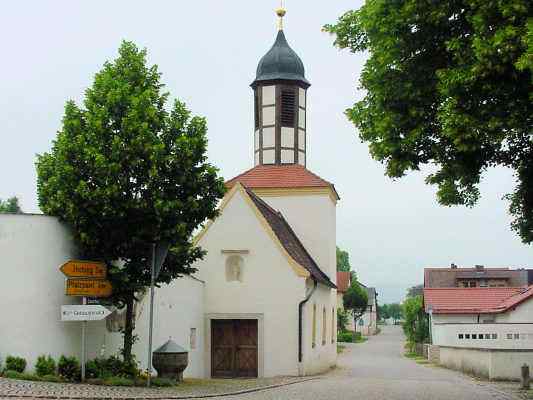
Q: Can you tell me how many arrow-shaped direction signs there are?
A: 3